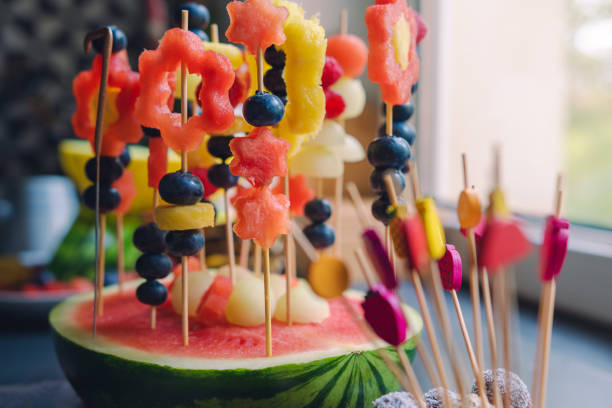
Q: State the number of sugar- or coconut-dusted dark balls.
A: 3